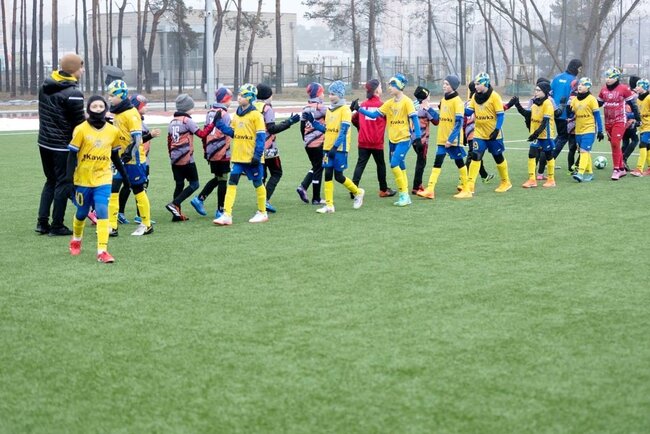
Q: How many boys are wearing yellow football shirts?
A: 10